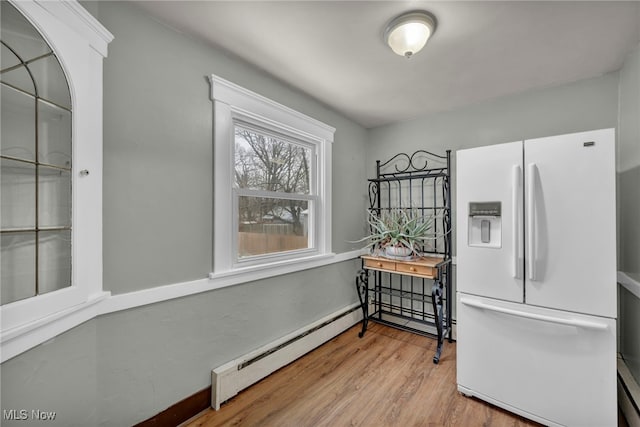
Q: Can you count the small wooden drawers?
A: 2